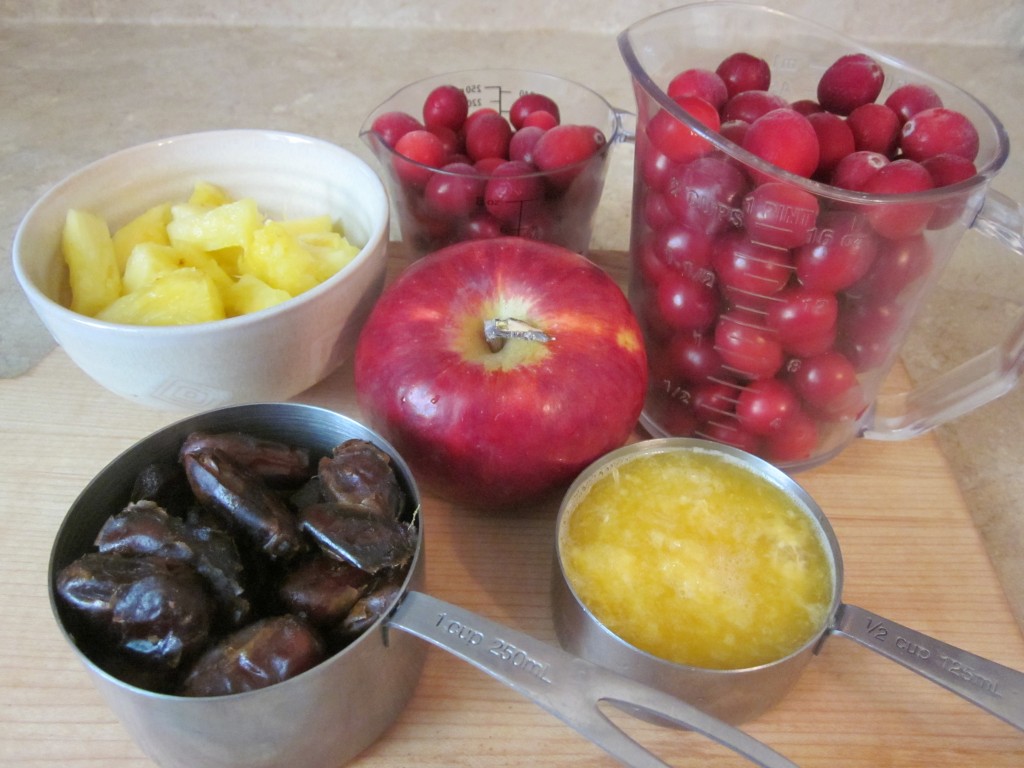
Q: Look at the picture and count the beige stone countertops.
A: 1